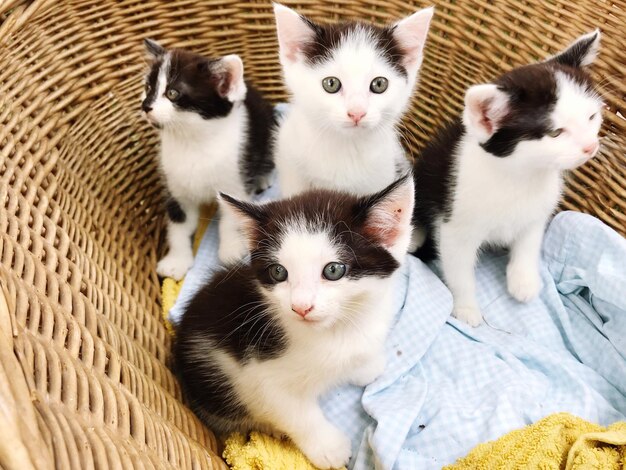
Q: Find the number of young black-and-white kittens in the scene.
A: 4